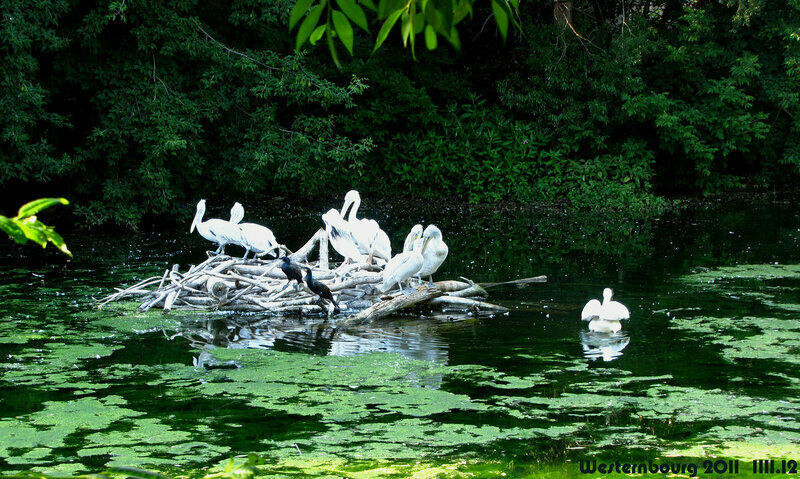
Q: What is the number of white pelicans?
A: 7